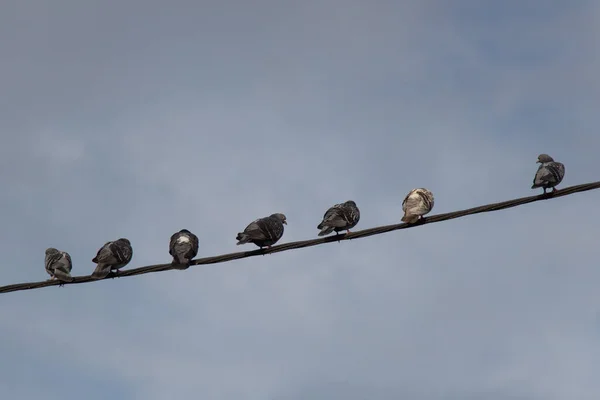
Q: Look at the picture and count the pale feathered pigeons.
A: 1